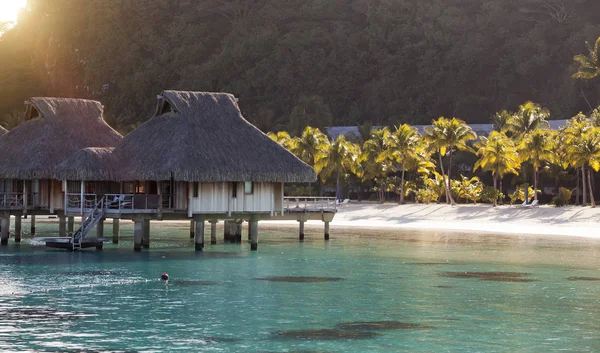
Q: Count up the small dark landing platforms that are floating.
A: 1